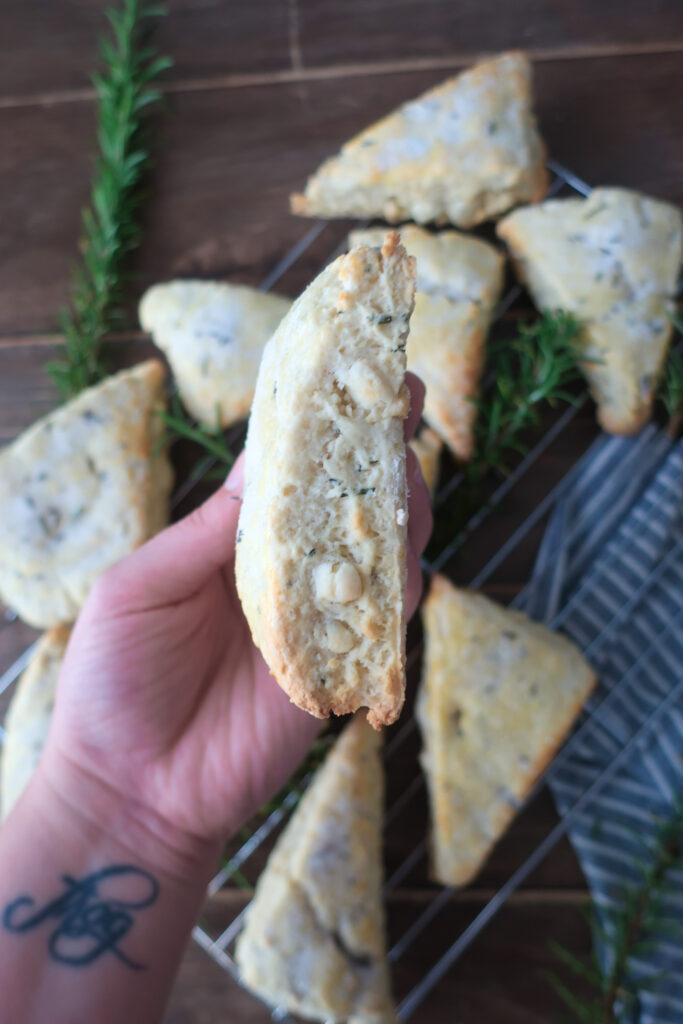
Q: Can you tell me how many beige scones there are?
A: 10